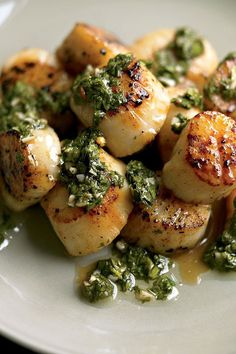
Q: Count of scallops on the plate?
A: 10